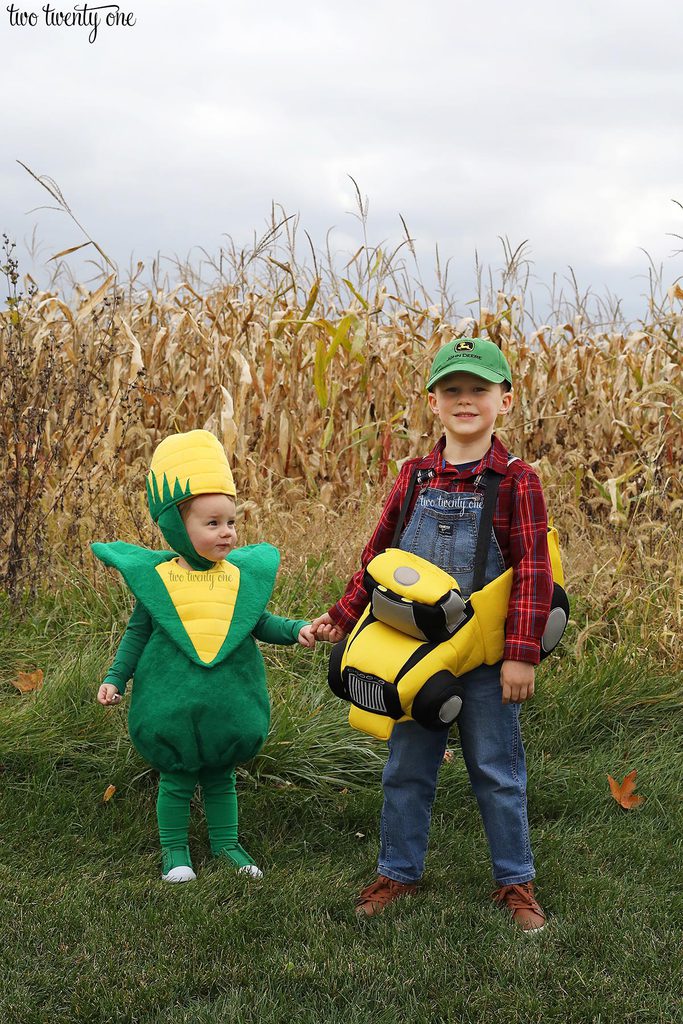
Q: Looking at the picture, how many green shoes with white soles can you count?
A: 2